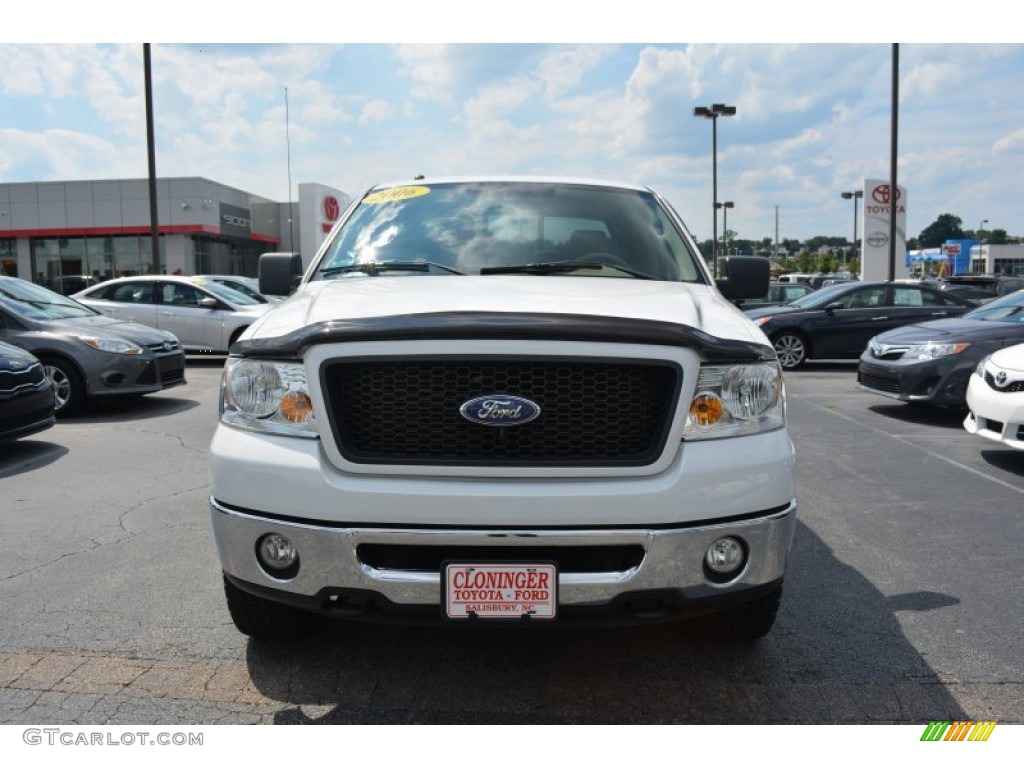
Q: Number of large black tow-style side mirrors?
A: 2